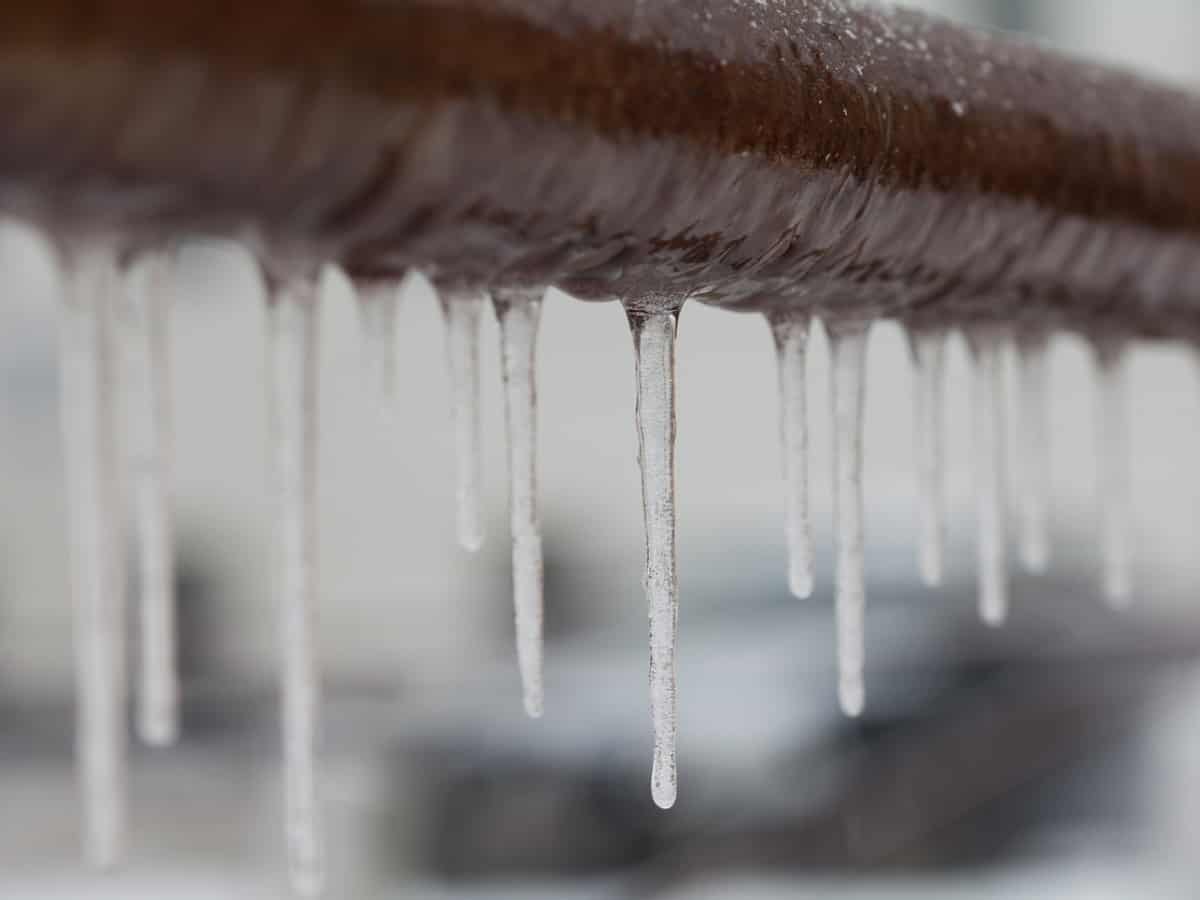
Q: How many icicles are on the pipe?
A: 13